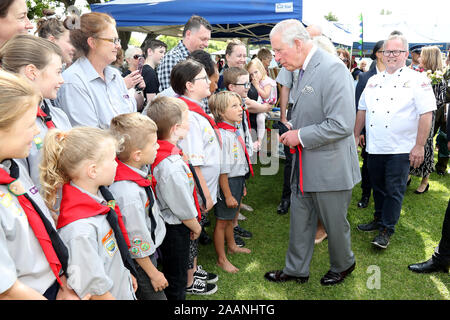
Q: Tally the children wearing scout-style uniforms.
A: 8